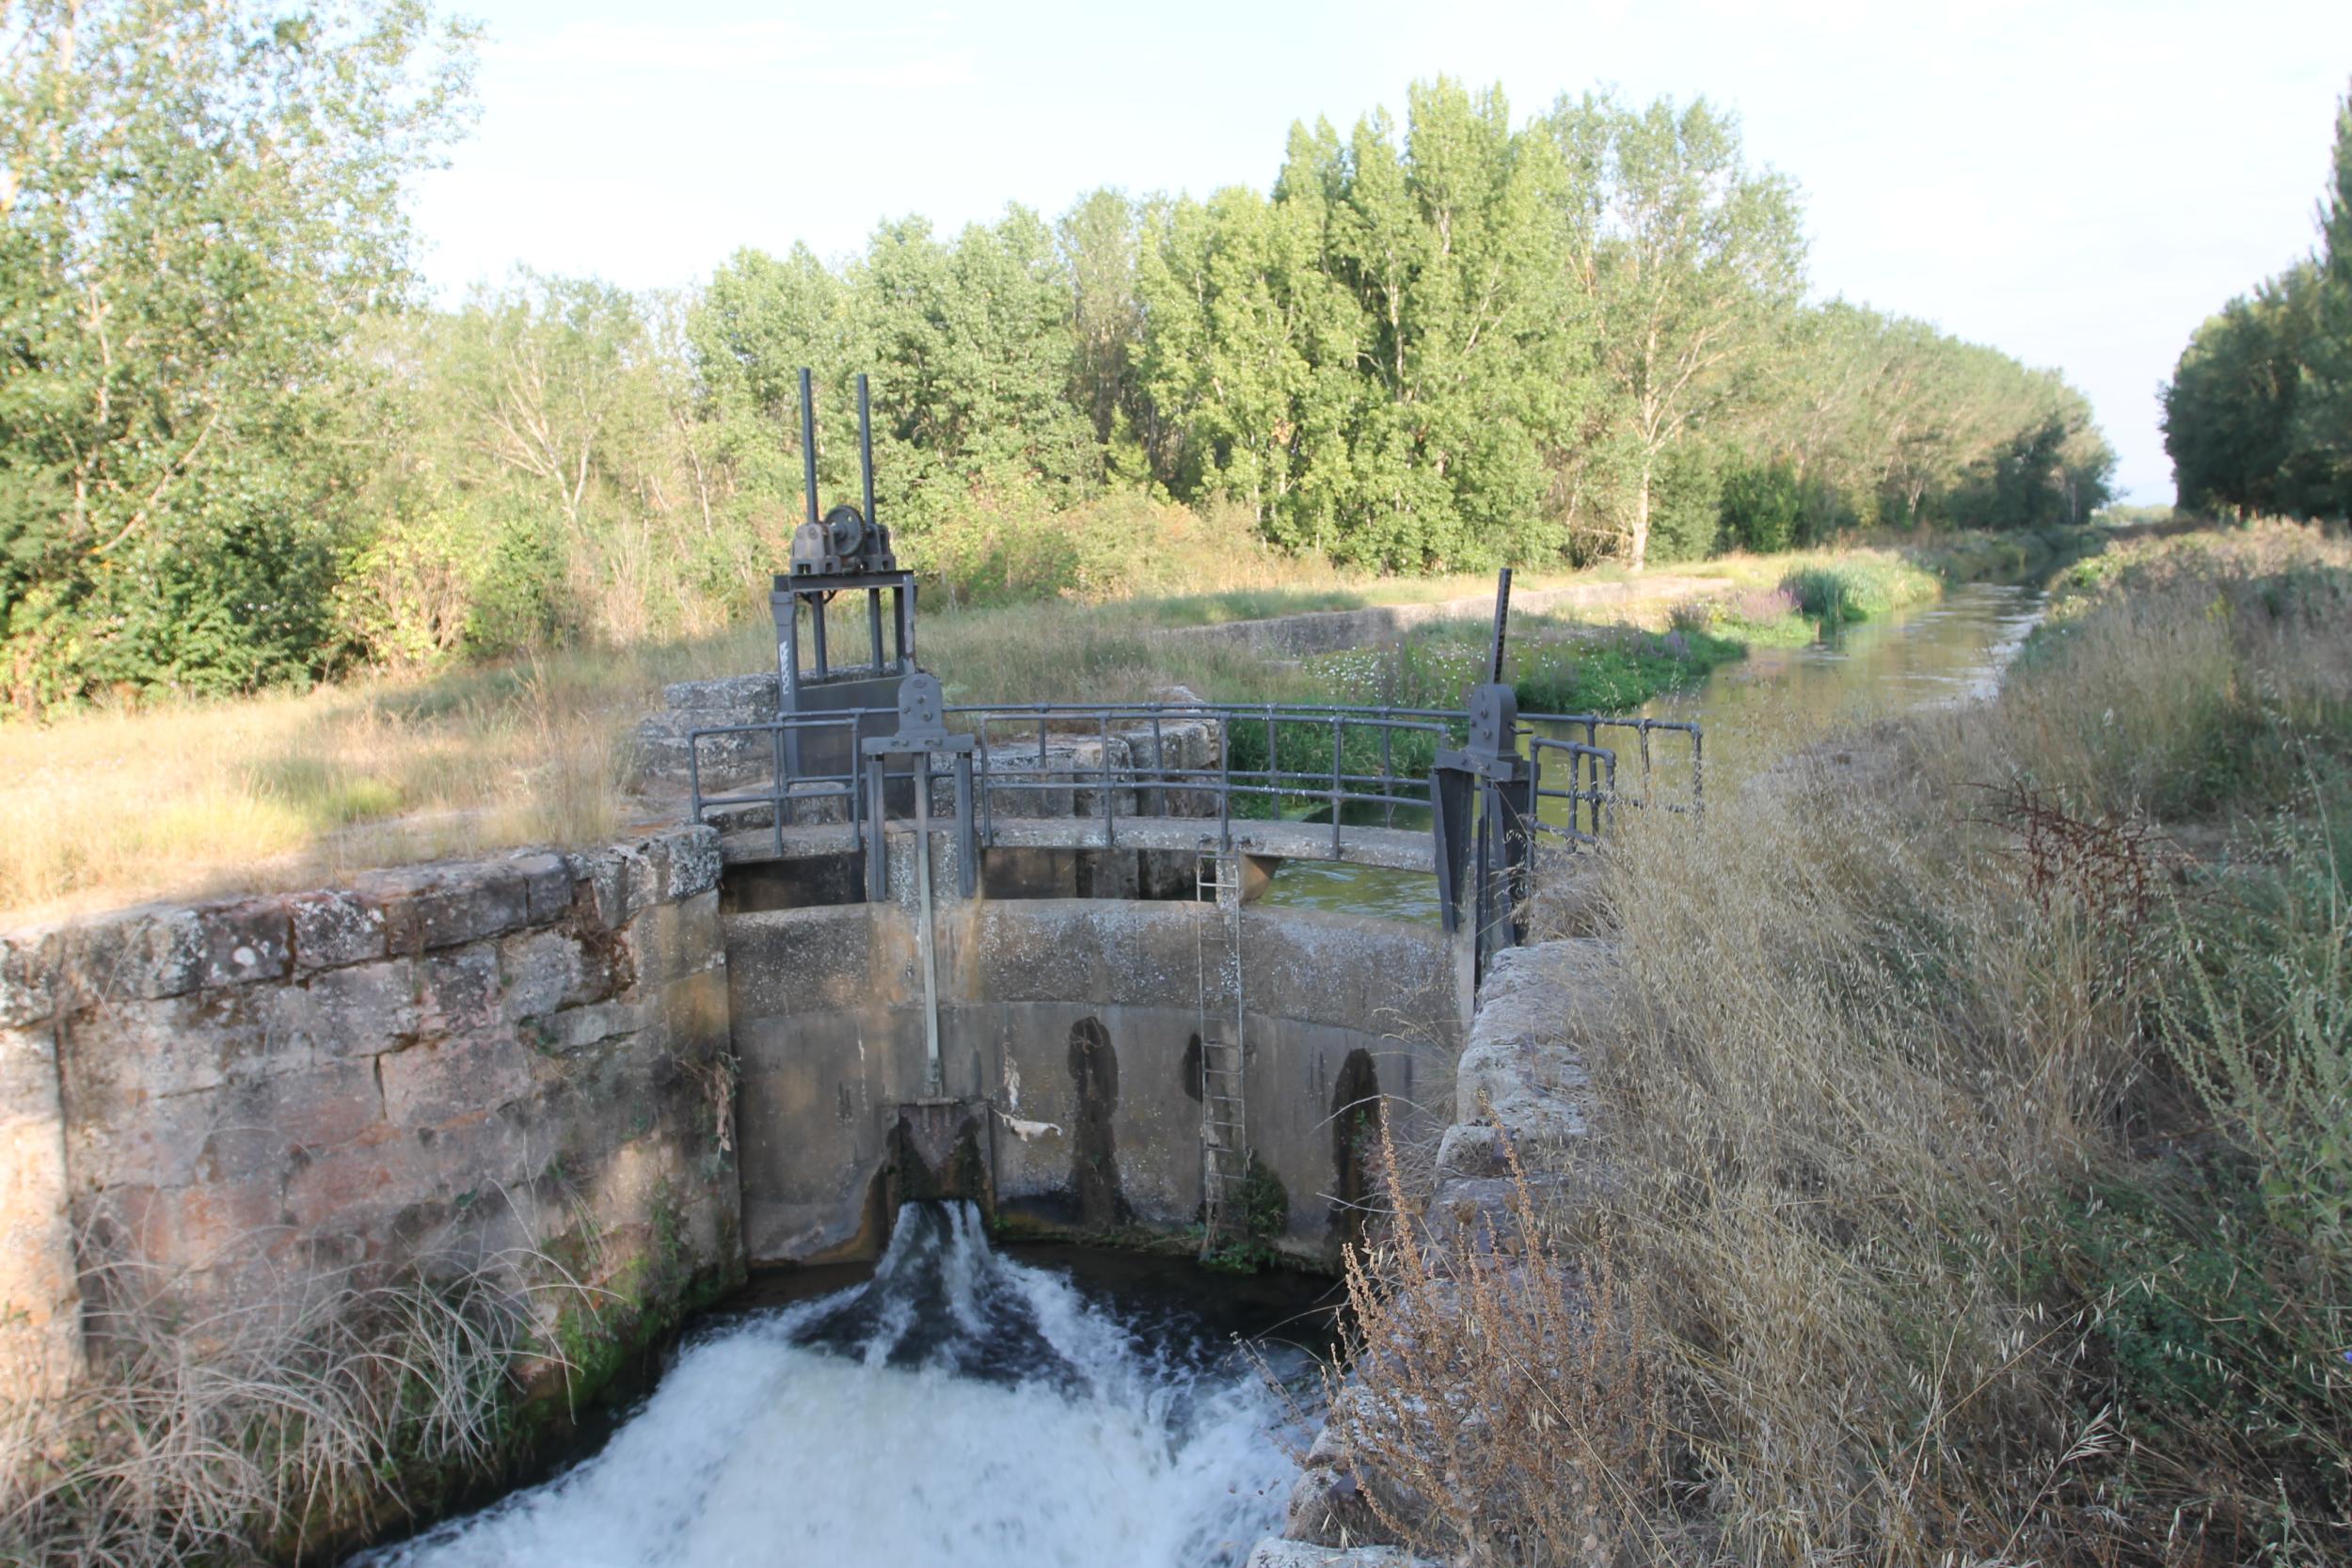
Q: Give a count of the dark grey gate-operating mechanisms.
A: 3